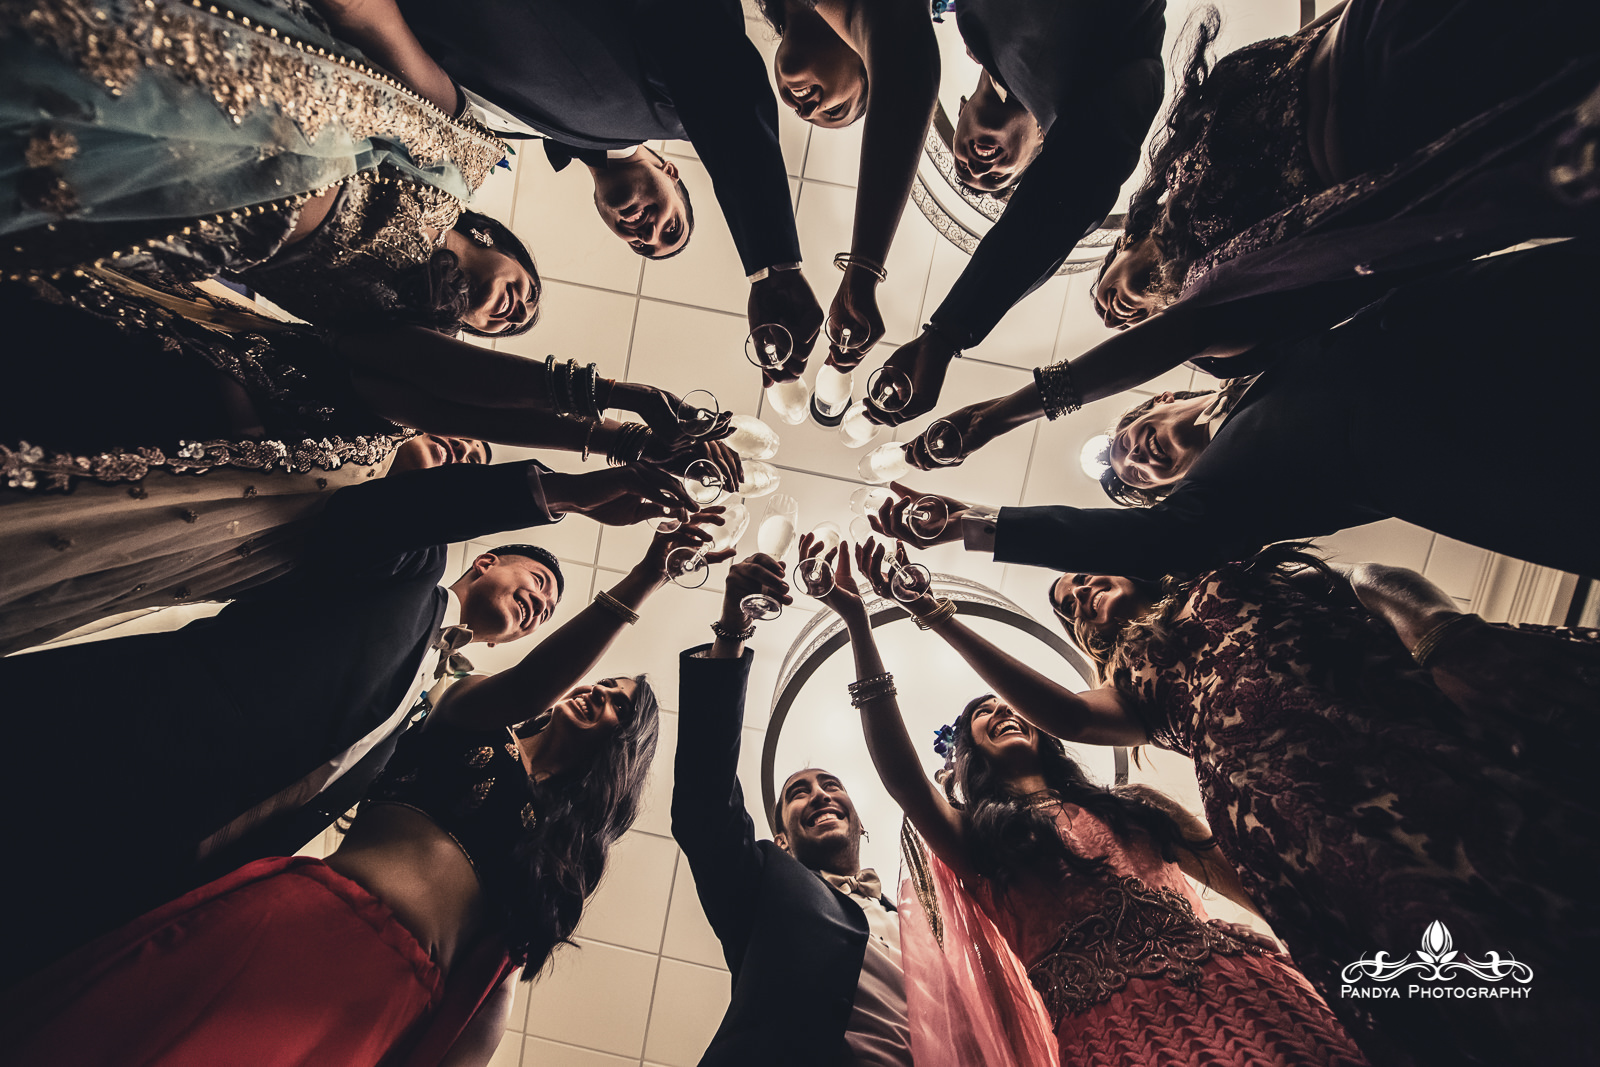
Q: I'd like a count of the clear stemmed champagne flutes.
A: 12